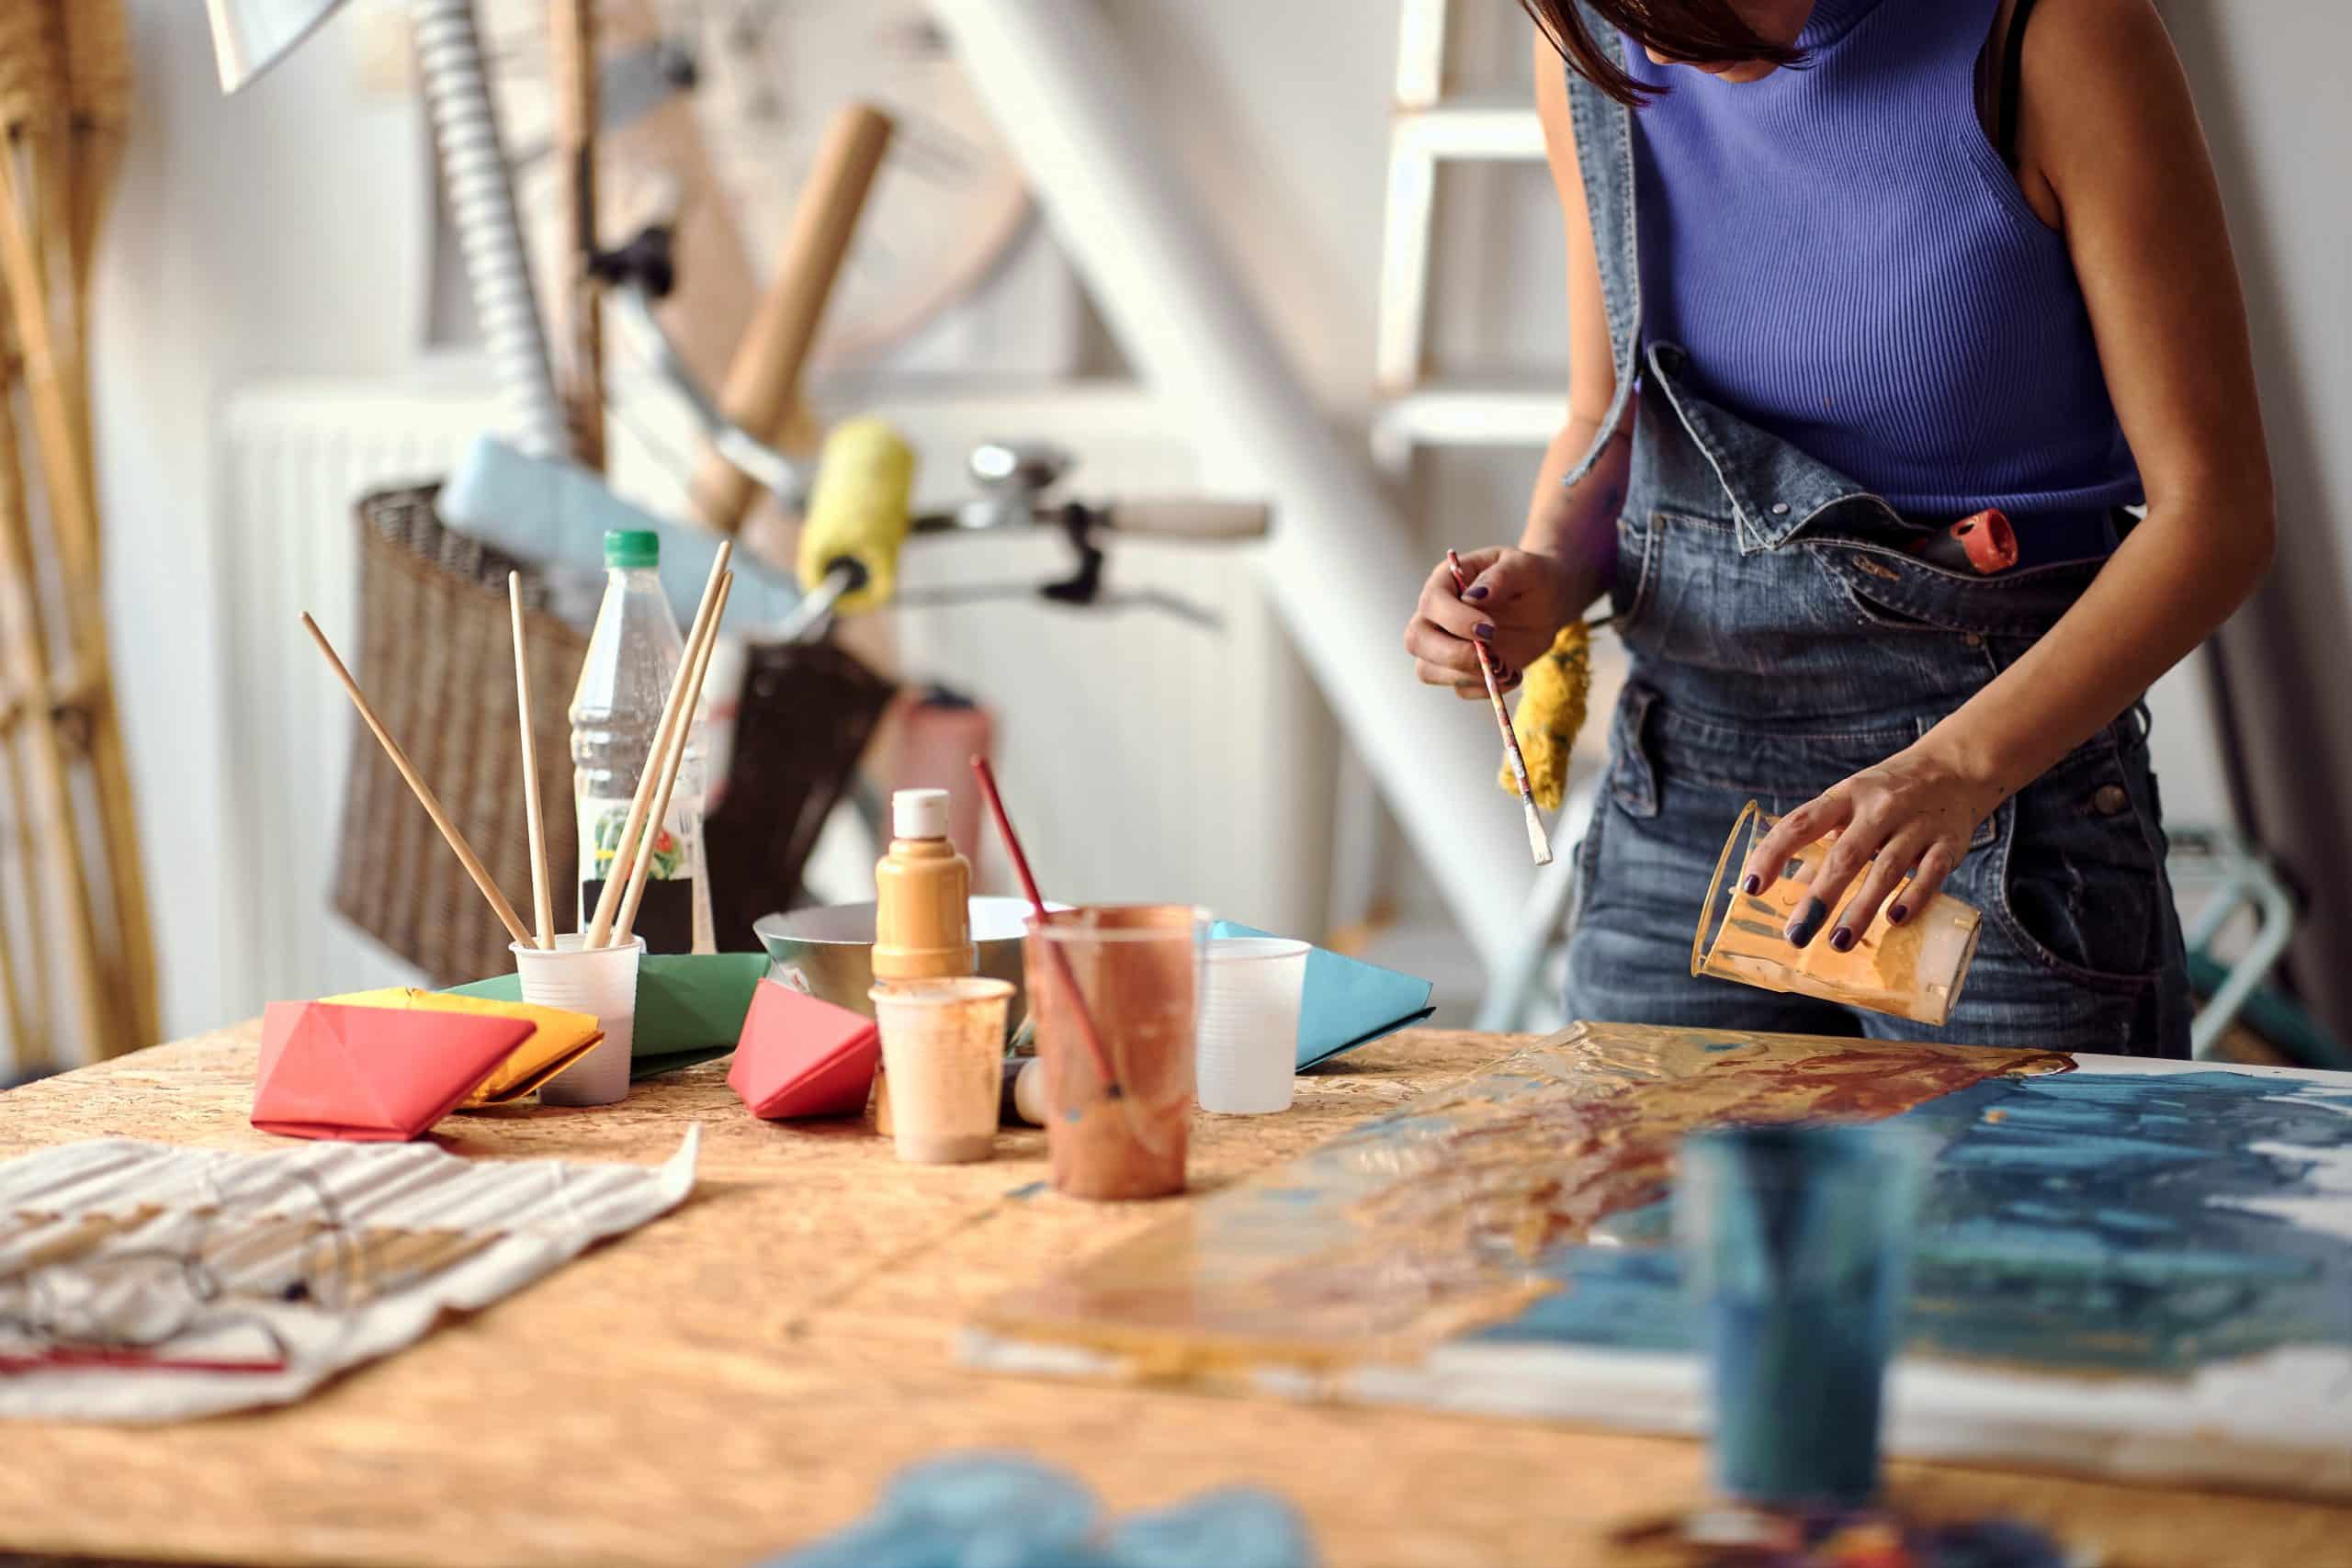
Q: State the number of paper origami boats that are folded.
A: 5